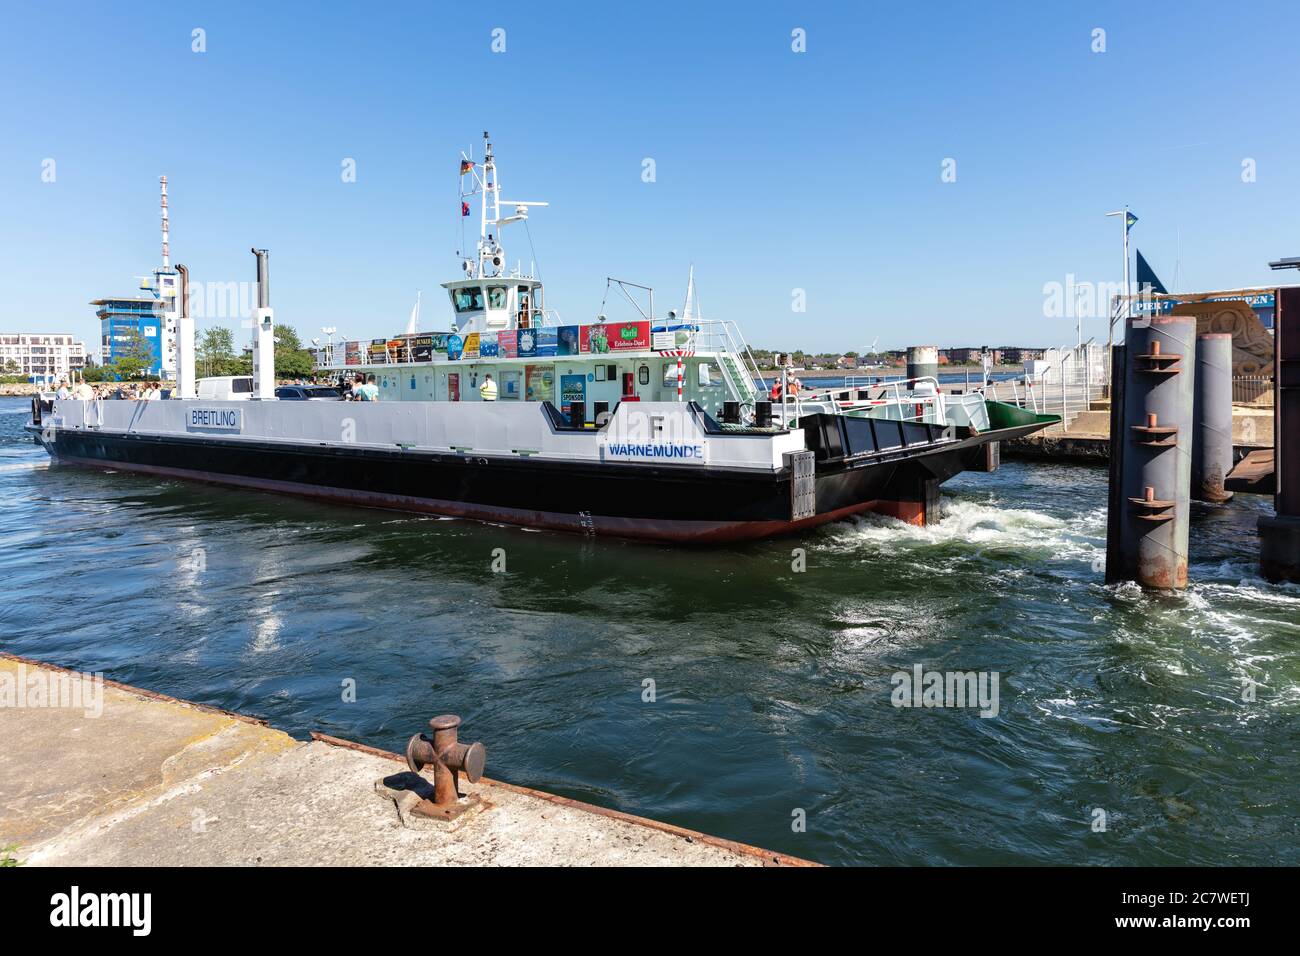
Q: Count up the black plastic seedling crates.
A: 0